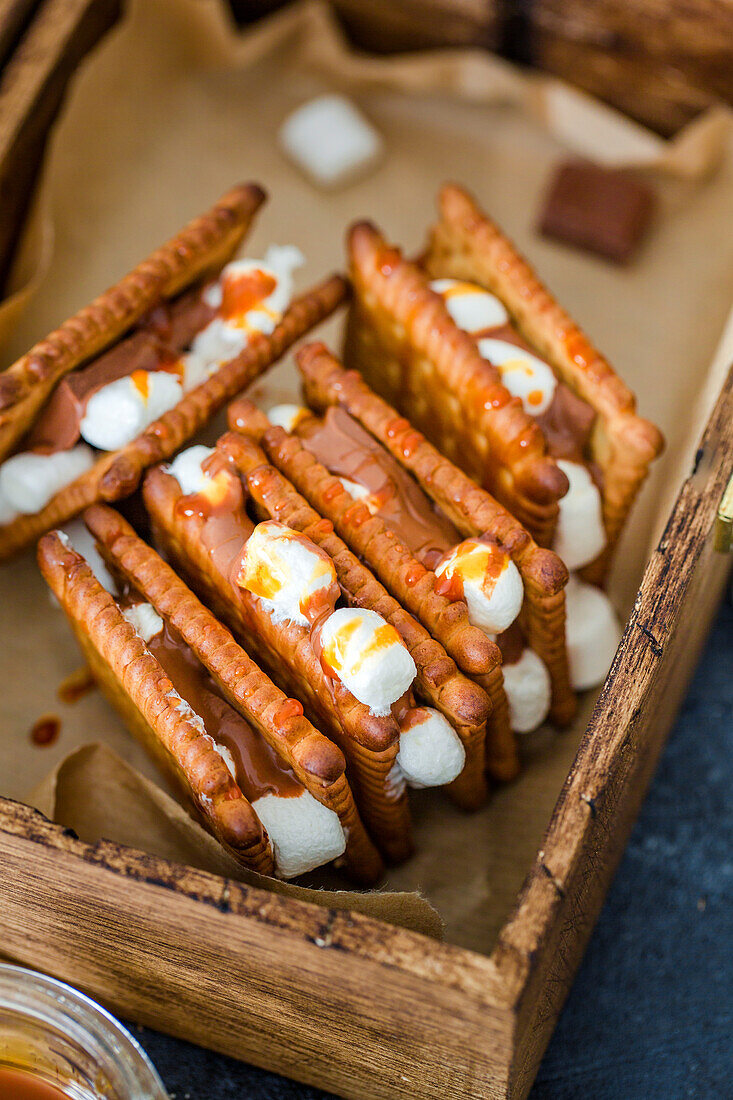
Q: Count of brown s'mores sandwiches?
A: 5